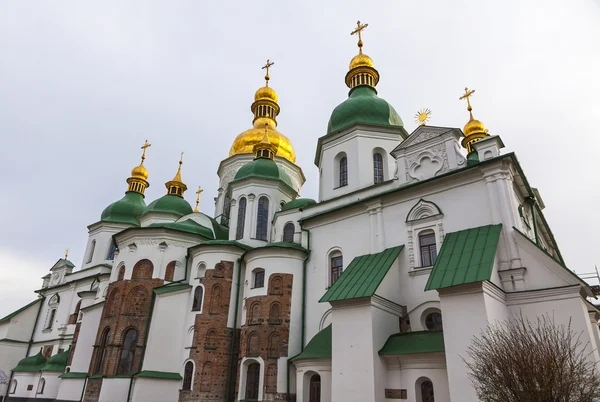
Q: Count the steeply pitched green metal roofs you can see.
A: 2